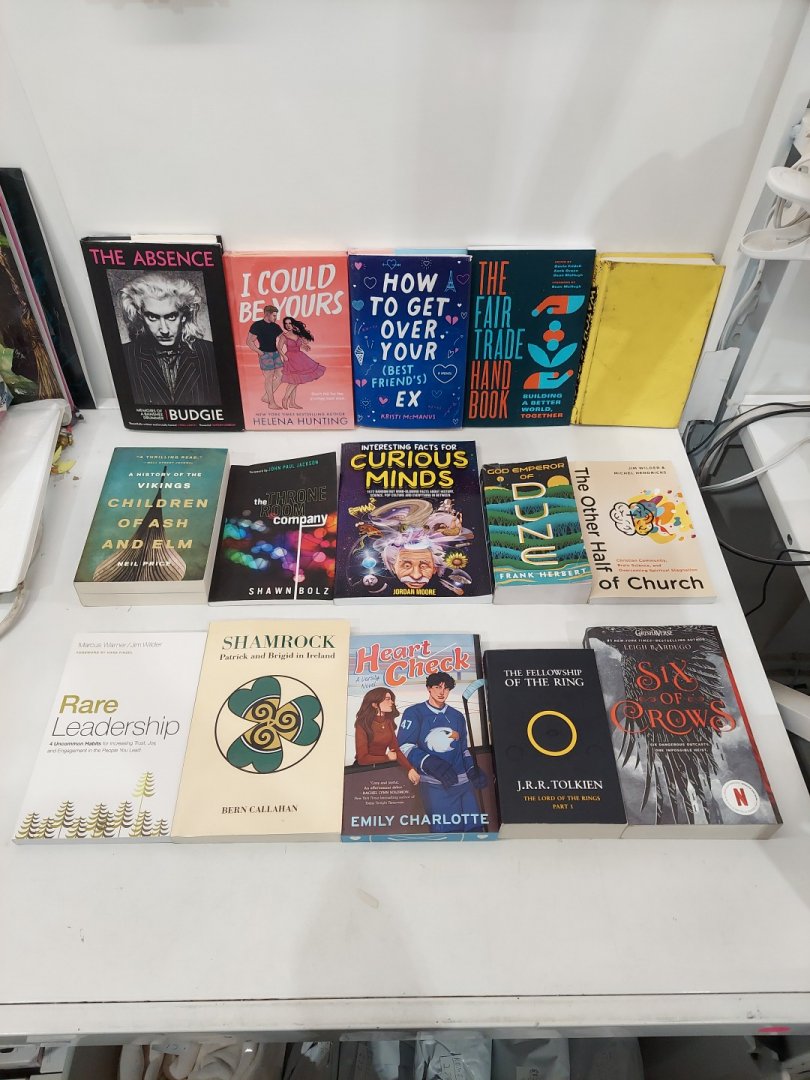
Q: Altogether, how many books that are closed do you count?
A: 15